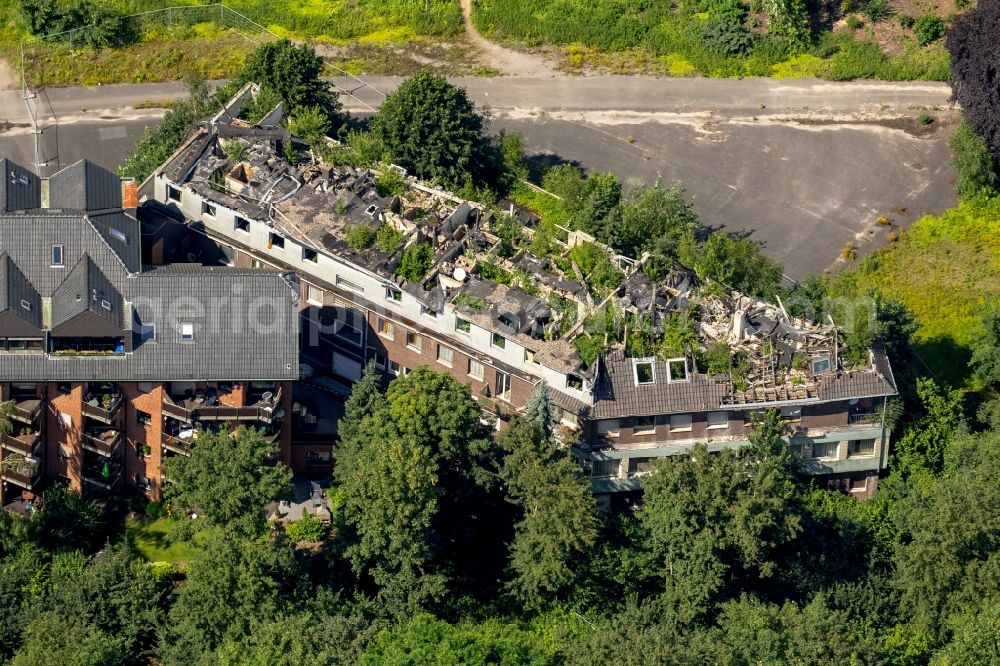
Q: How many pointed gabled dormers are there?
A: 4